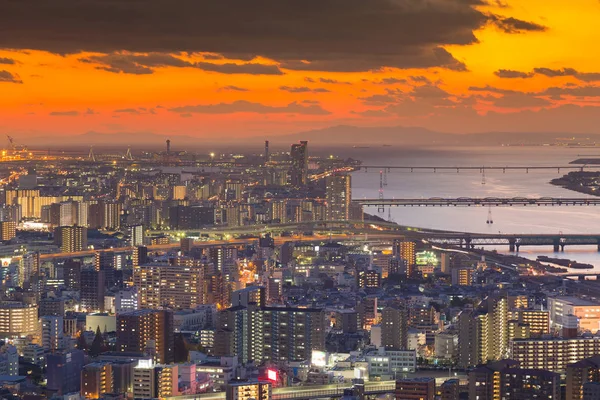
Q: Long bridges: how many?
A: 3